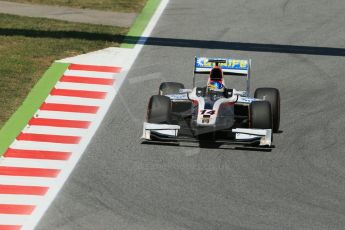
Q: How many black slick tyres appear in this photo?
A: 4